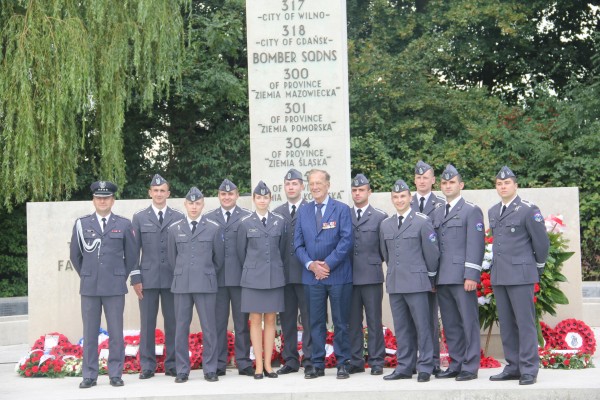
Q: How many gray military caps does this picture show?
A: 11